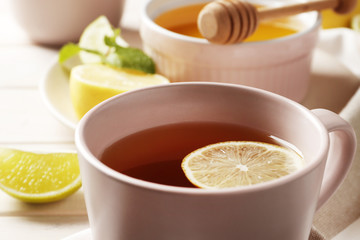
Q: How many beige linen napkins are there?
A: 1